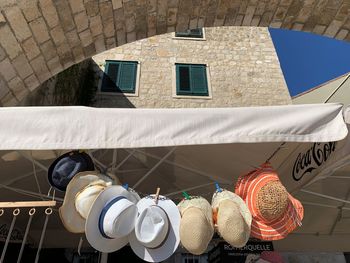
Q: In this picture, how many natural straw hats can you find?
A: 2